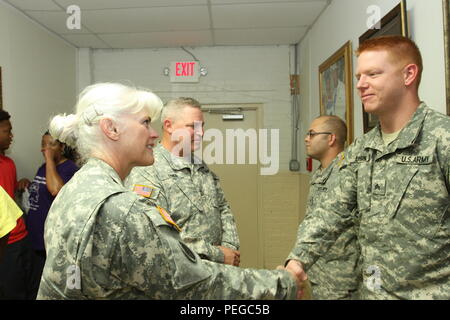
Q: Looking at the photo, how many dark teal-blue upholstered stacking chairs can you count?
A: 0